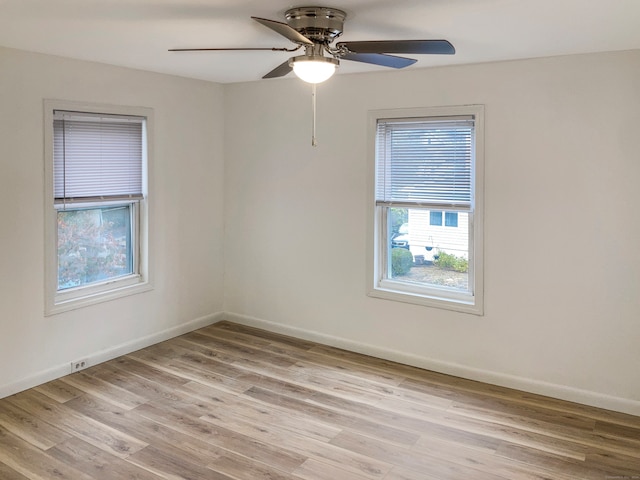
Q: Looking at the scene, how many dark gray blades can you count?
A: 5